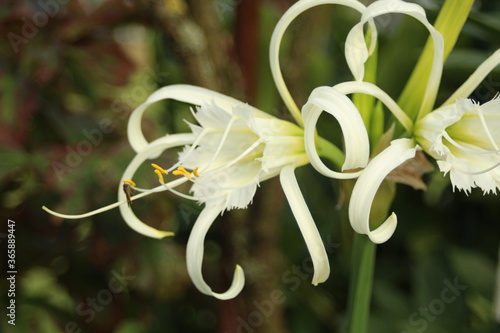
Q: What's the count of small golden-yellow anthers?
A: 6